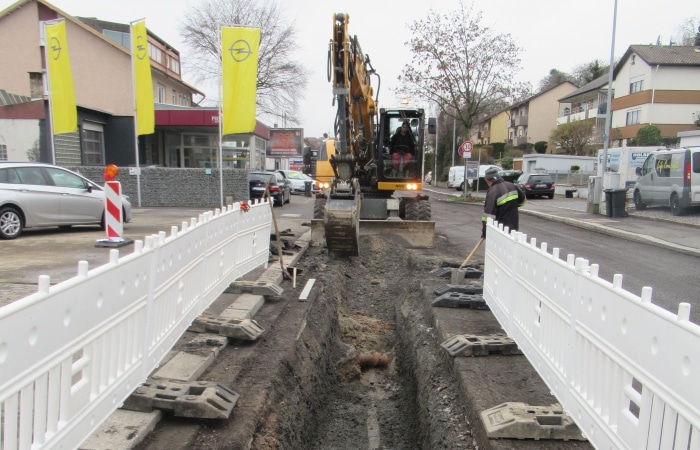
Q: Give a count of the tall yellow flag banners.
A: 3